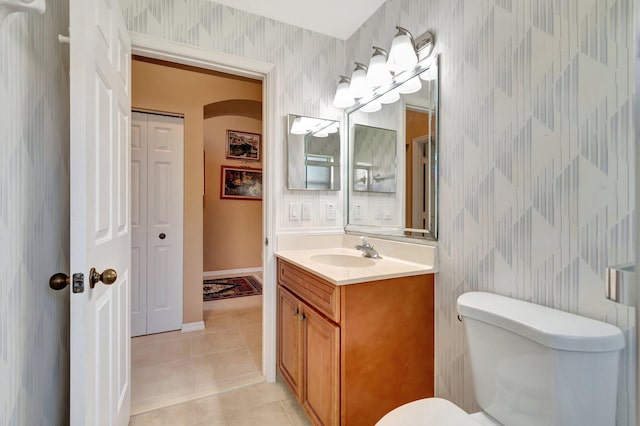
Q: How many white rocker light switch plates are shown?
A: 2